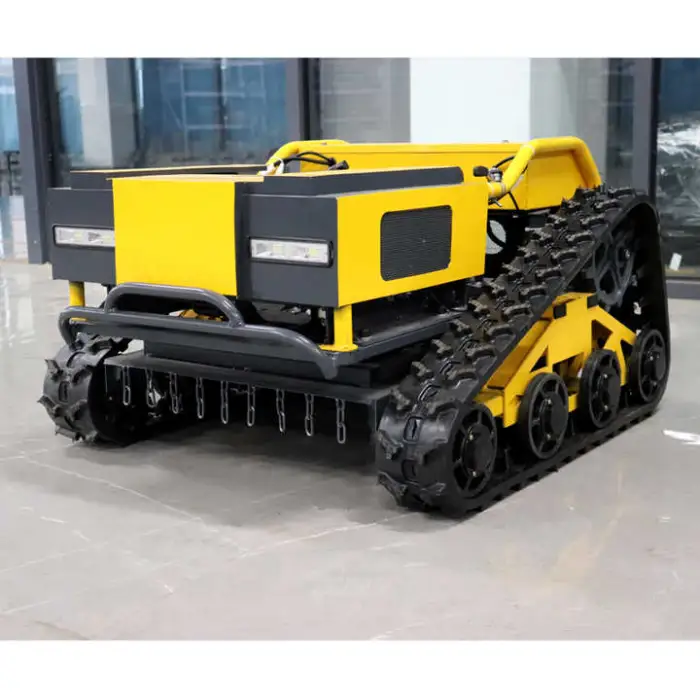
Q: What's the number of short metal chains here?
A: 9